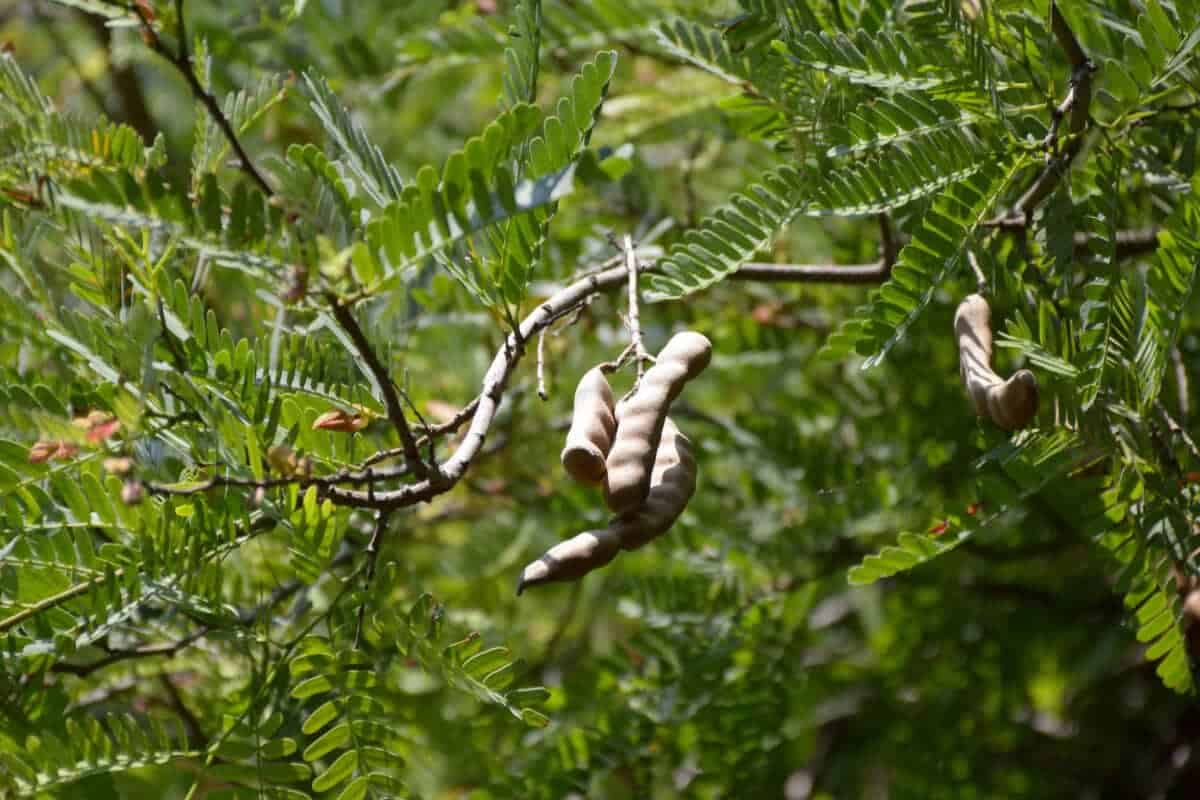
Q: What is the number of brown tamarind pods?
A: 4